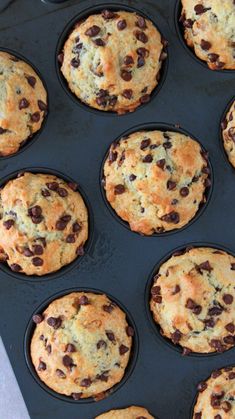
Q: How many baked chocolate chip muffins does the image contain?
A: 10